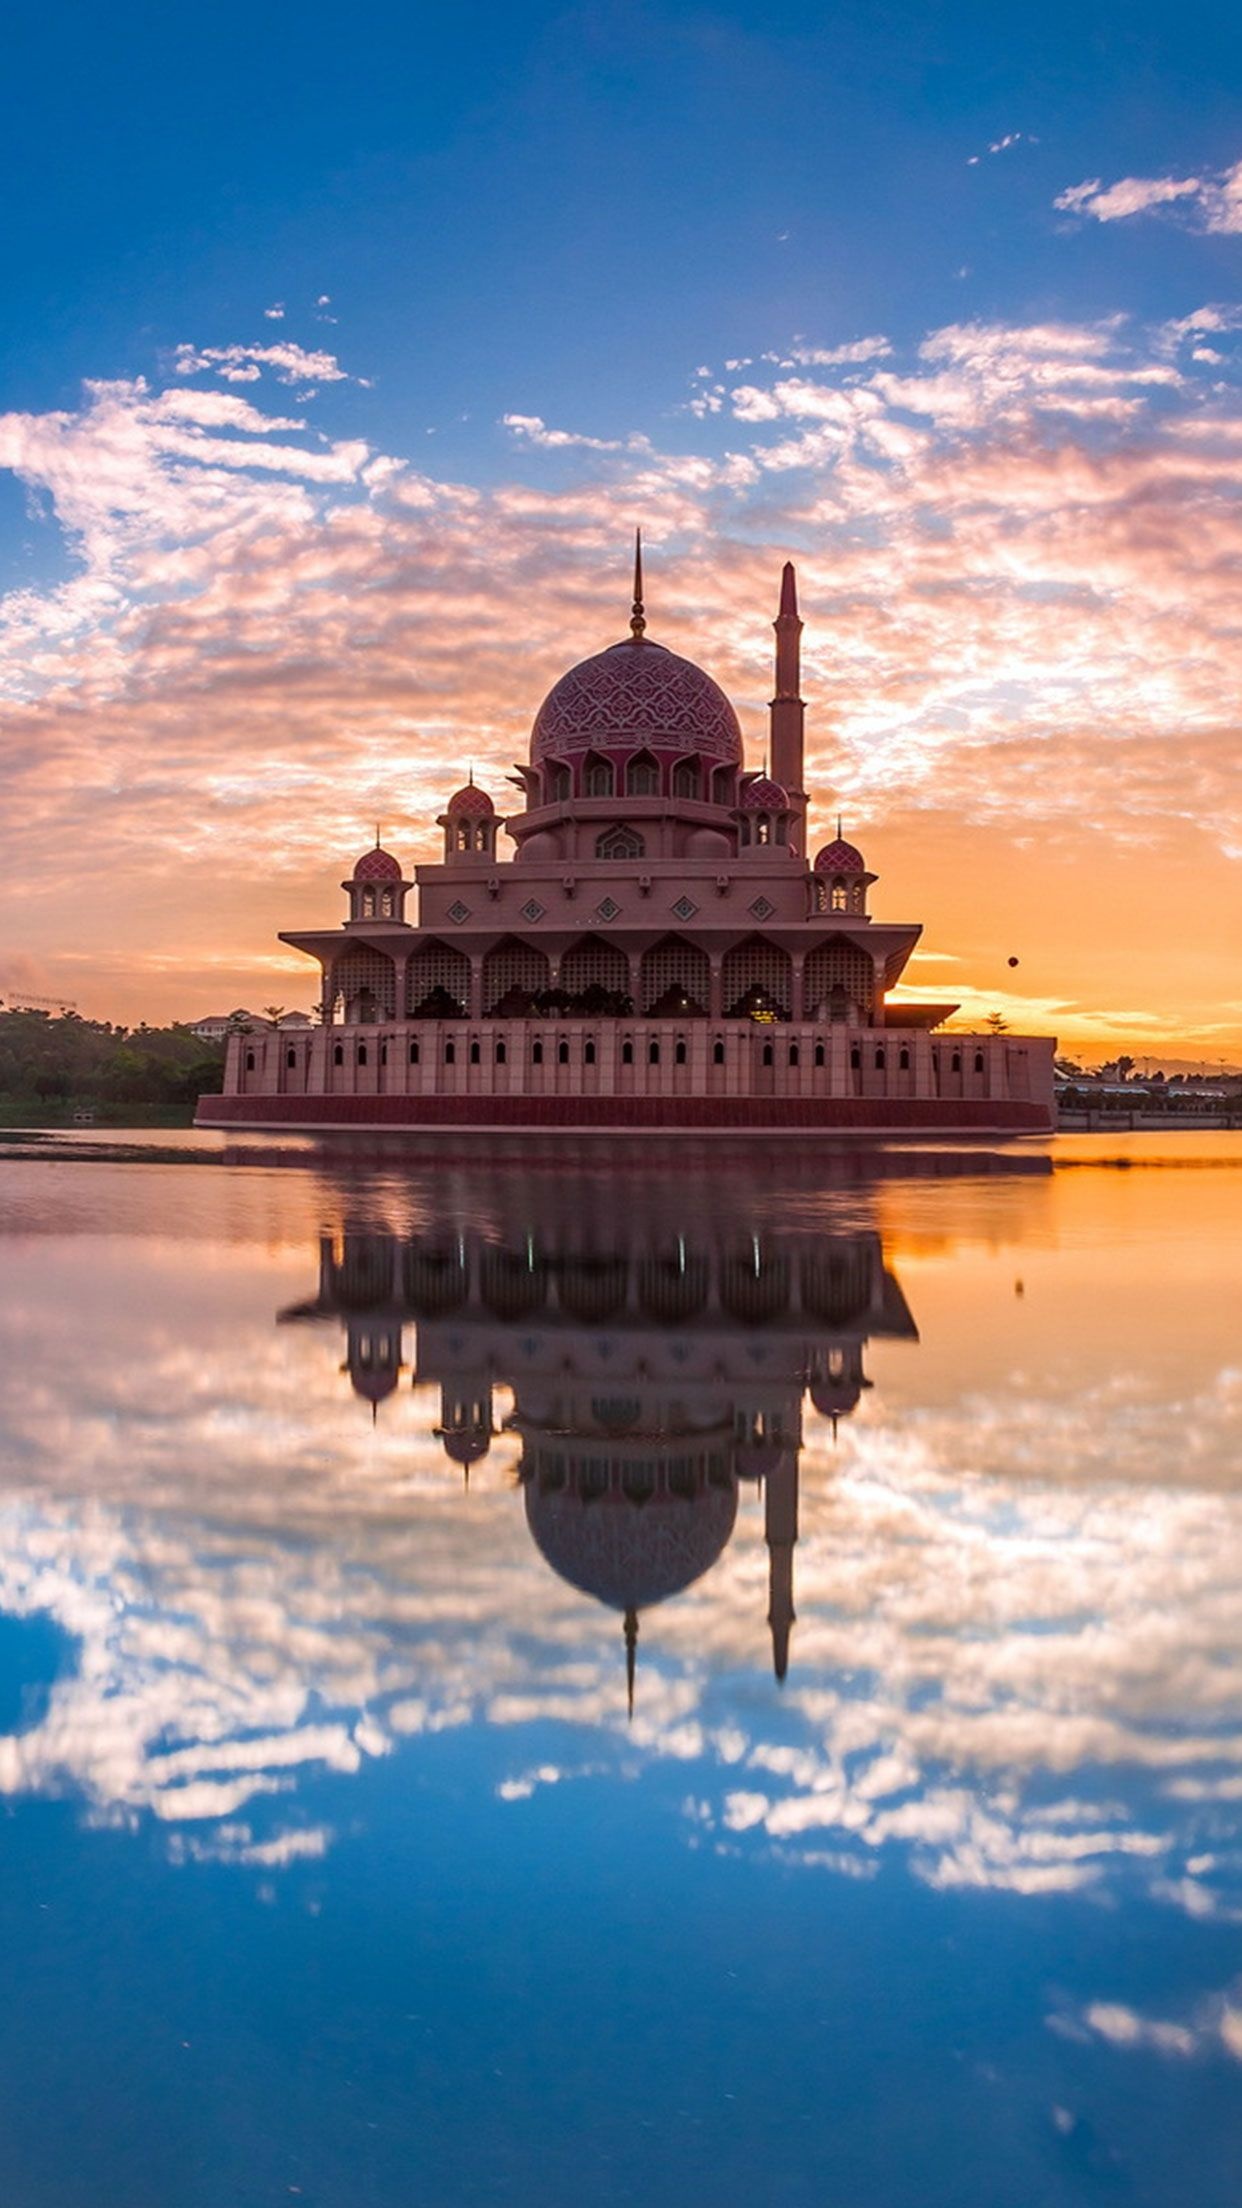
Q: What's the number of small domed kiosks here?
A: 4